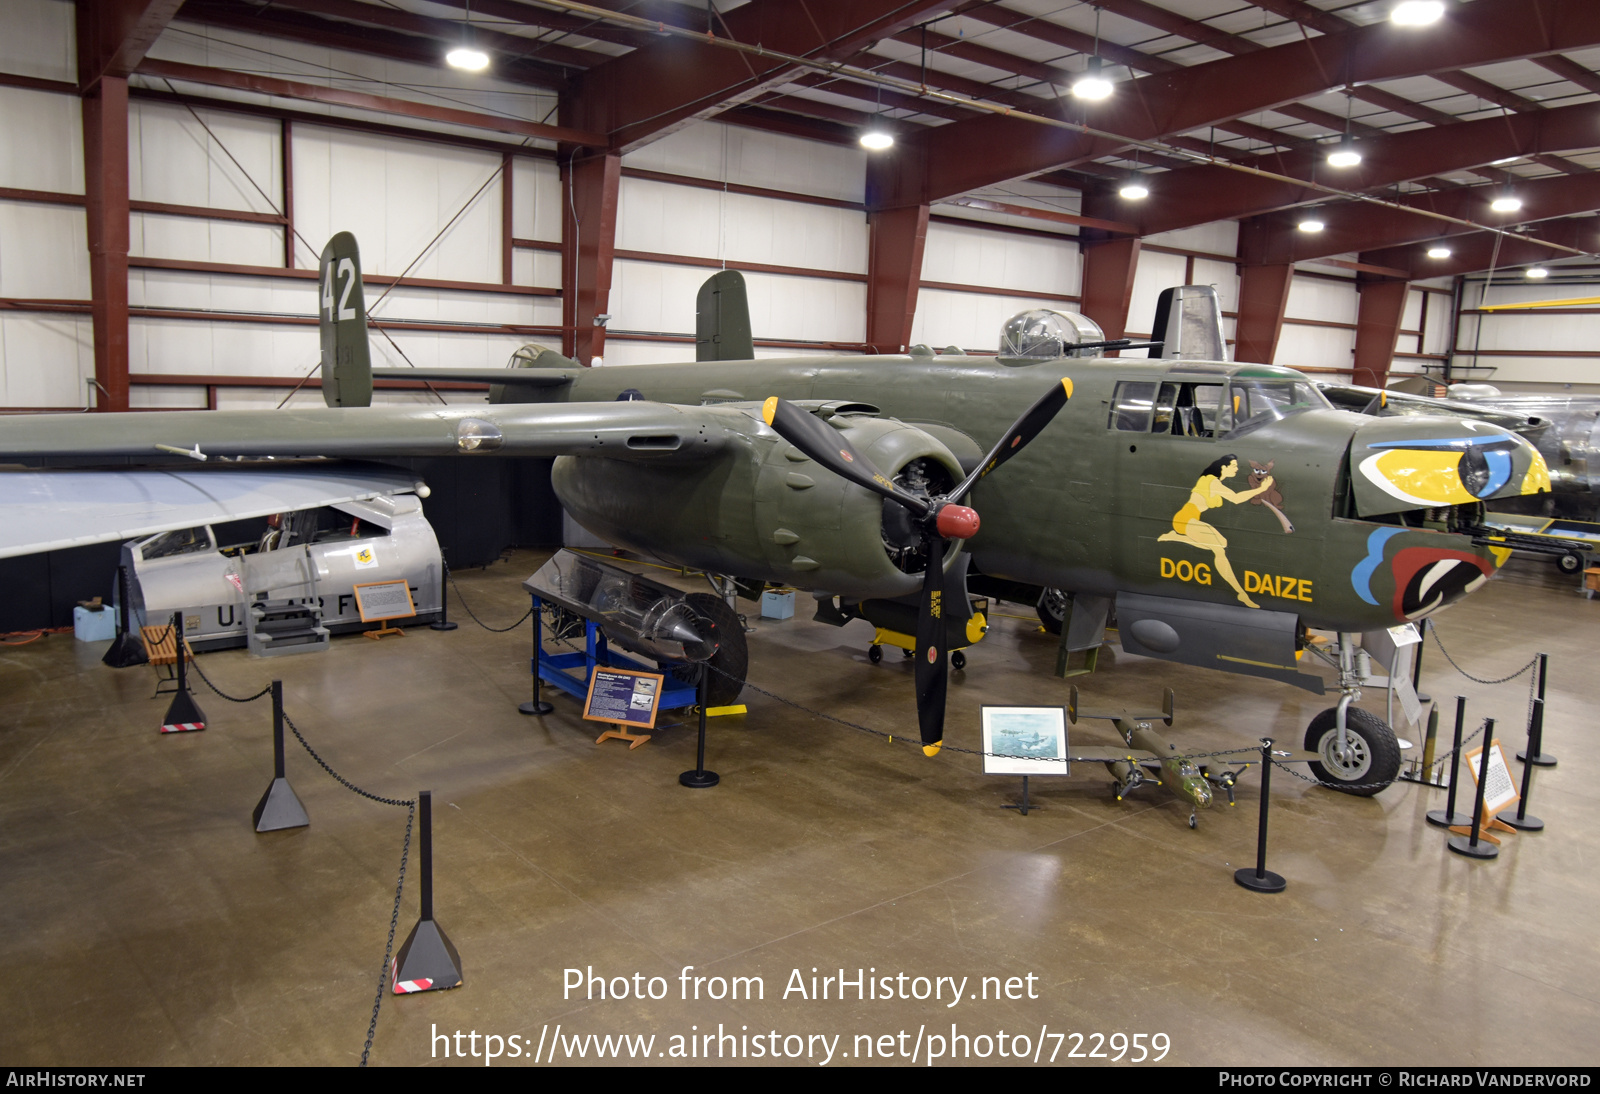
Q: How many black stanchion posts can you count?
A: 13